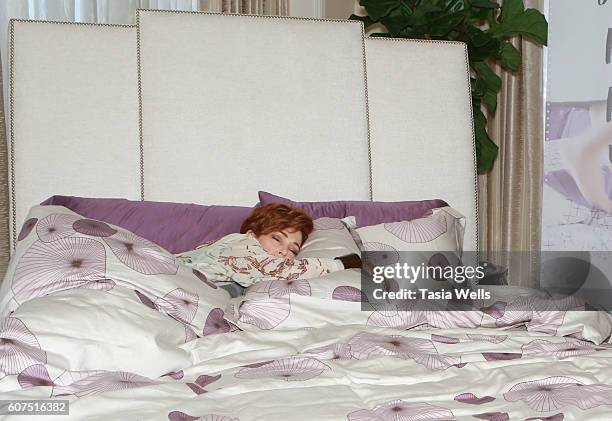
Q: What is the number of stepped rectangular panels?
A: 3